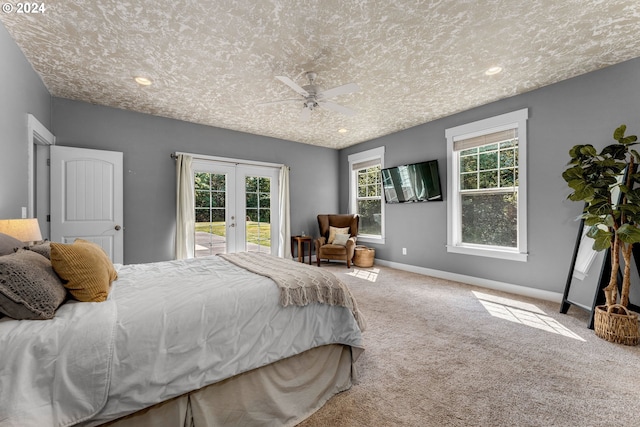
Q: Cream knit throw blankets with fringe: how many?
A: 1